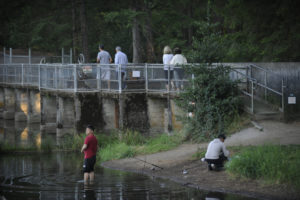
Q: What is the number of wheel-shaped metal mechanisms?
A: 2